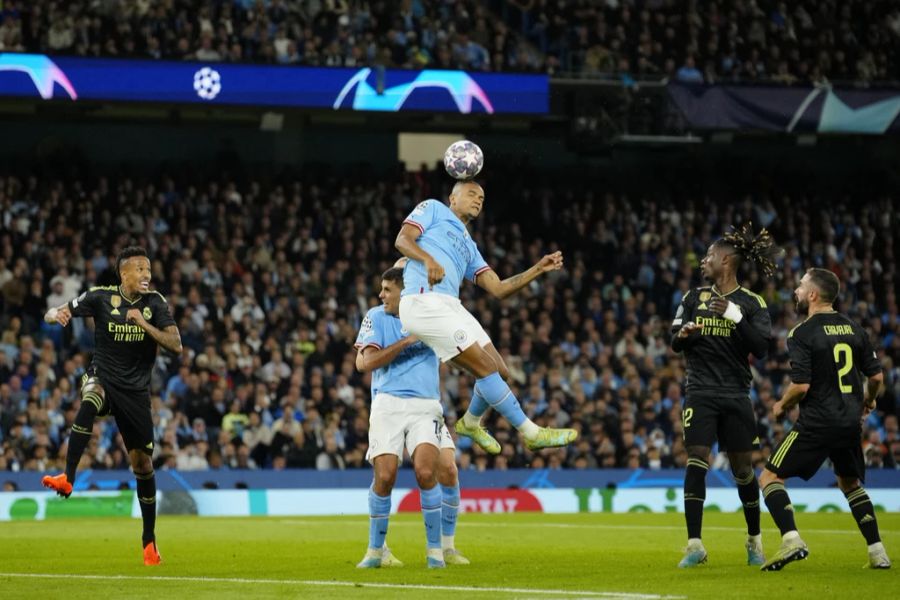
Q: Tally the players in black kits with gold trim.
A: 3